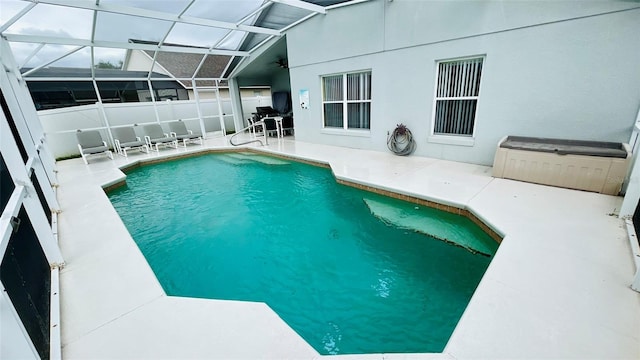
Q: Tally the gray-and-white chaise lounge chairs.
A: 4